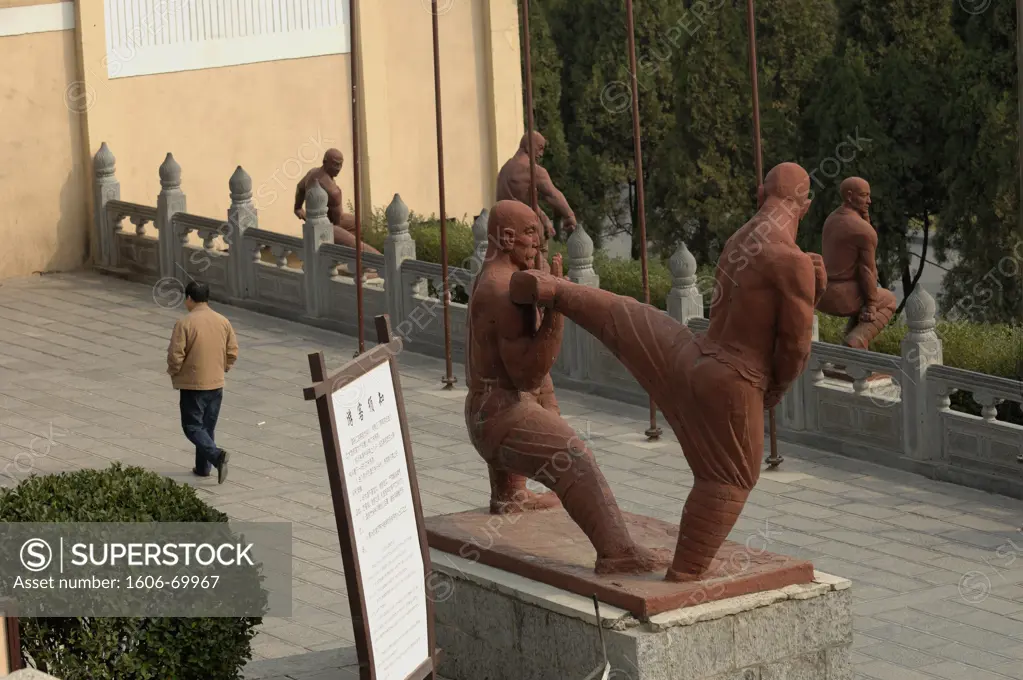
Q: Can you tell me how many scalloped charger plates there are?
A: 0